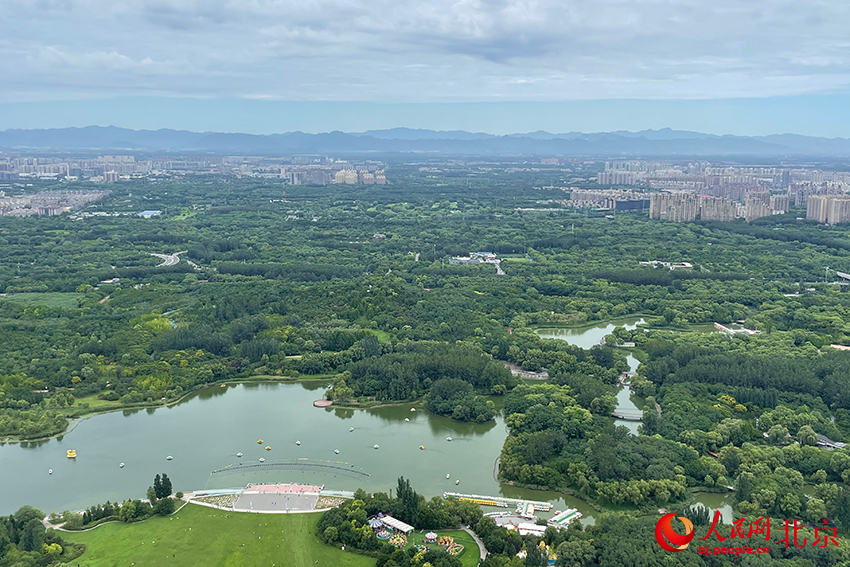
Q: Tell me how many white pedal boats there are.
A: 14